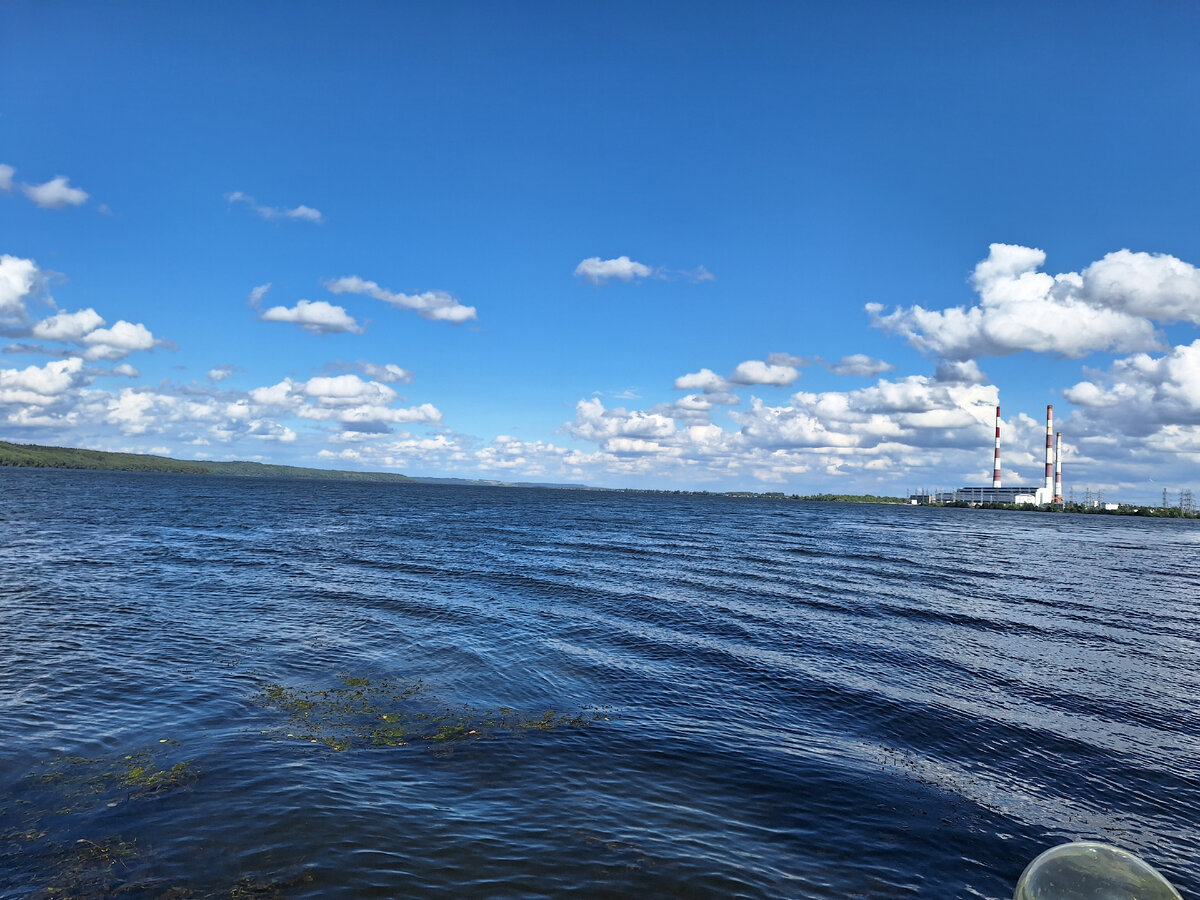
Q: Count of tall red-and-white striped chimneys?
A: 3